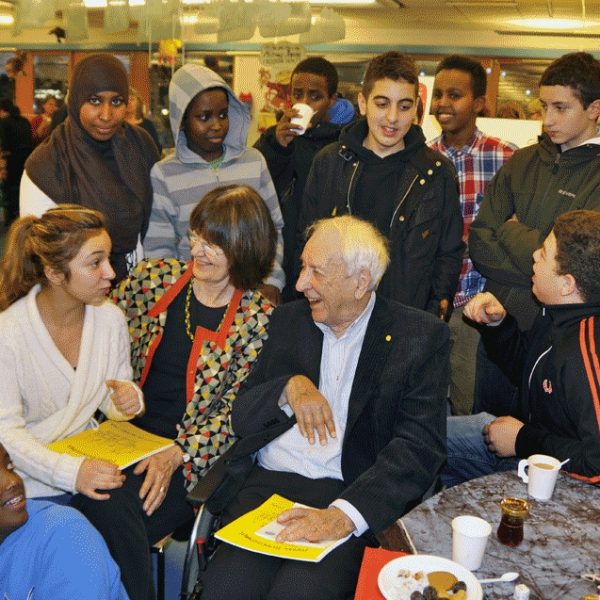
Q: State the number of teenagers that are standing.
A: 6